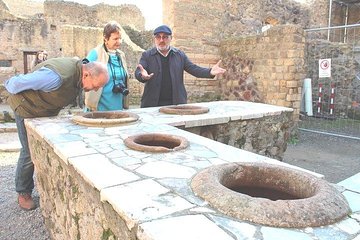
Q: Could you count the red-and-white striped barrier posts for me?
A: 2